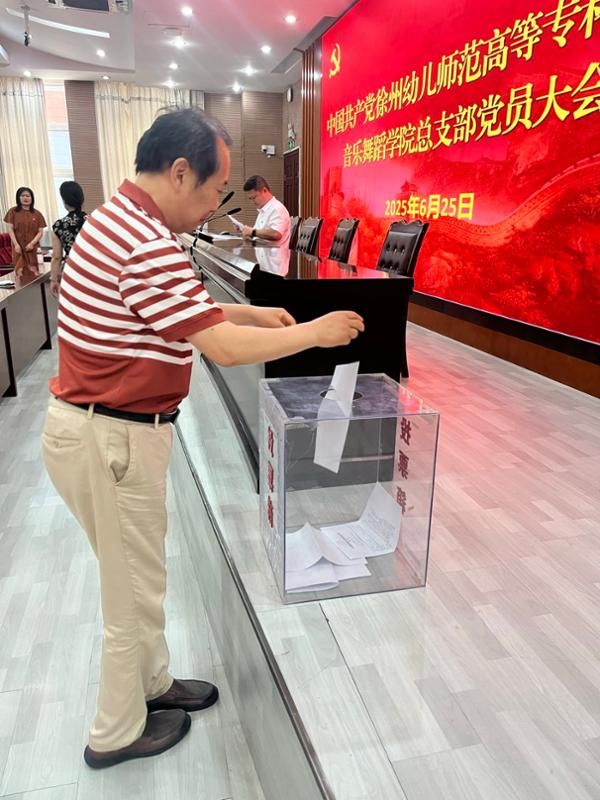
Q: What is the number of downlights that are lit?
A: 11